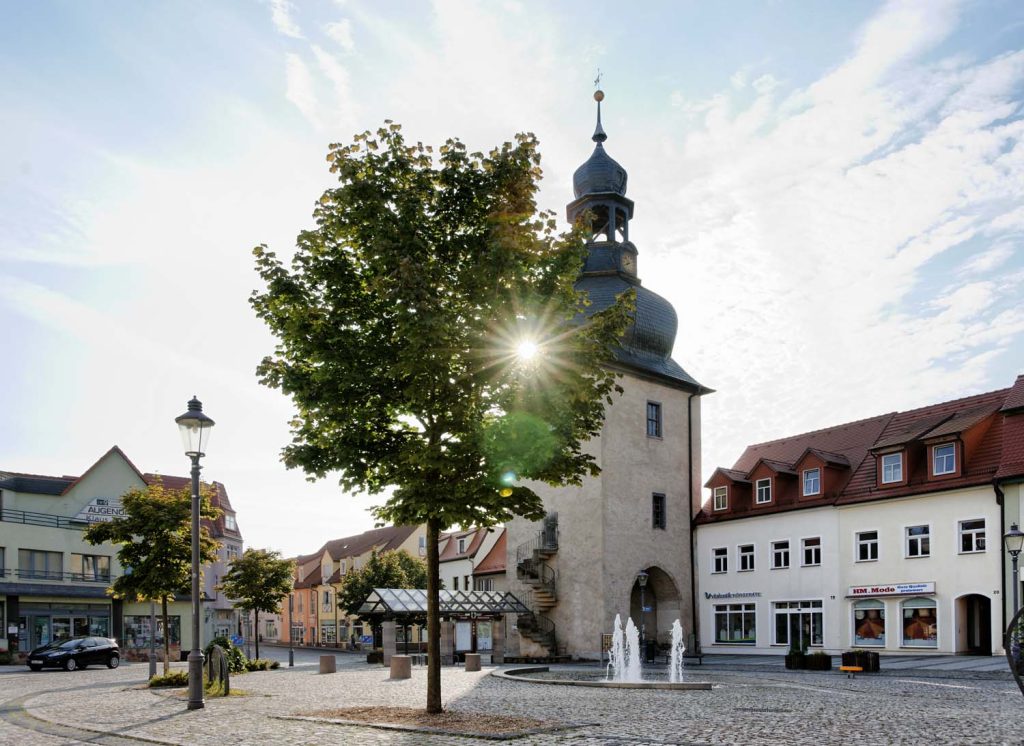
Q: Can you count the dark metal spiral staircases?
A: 1